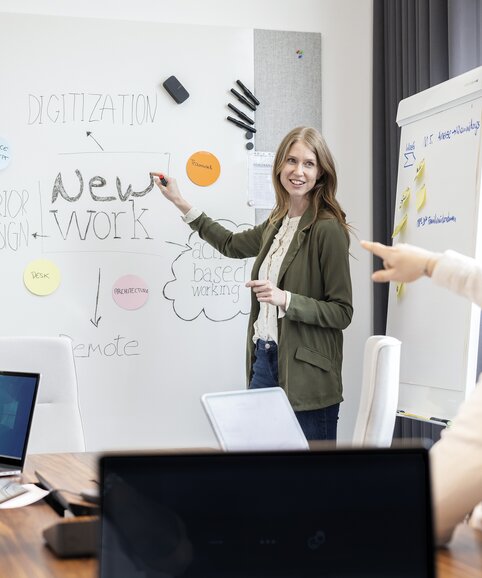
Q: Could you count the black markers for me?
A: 4